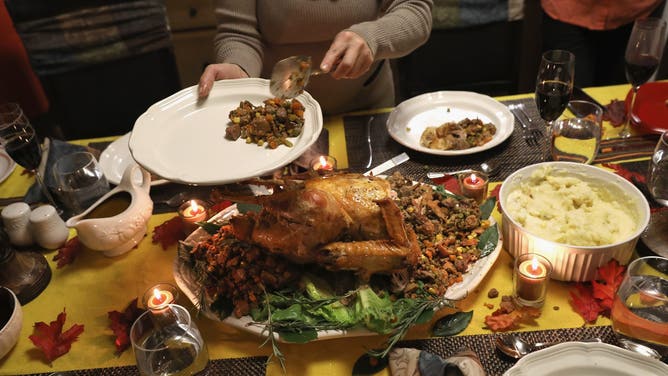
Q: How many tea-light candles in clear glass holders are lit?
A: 5